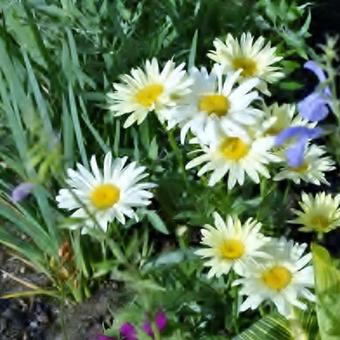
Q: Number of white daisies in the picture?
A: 10